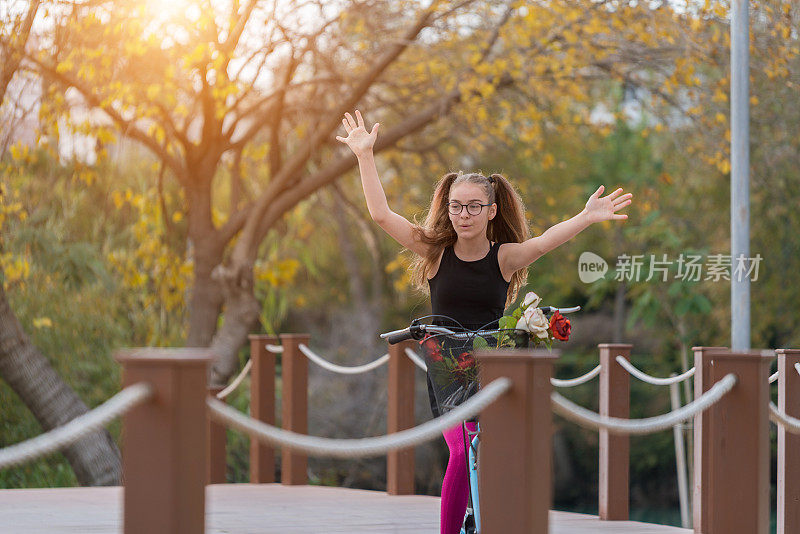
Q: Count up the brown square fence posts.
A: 10